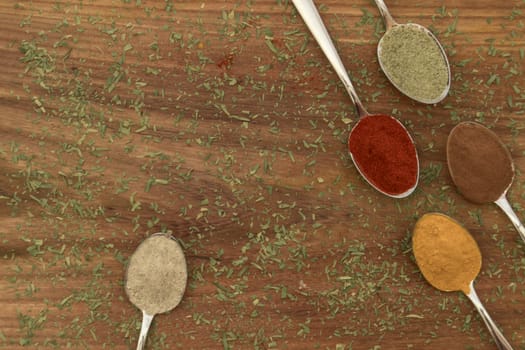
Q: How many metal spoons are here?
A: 5